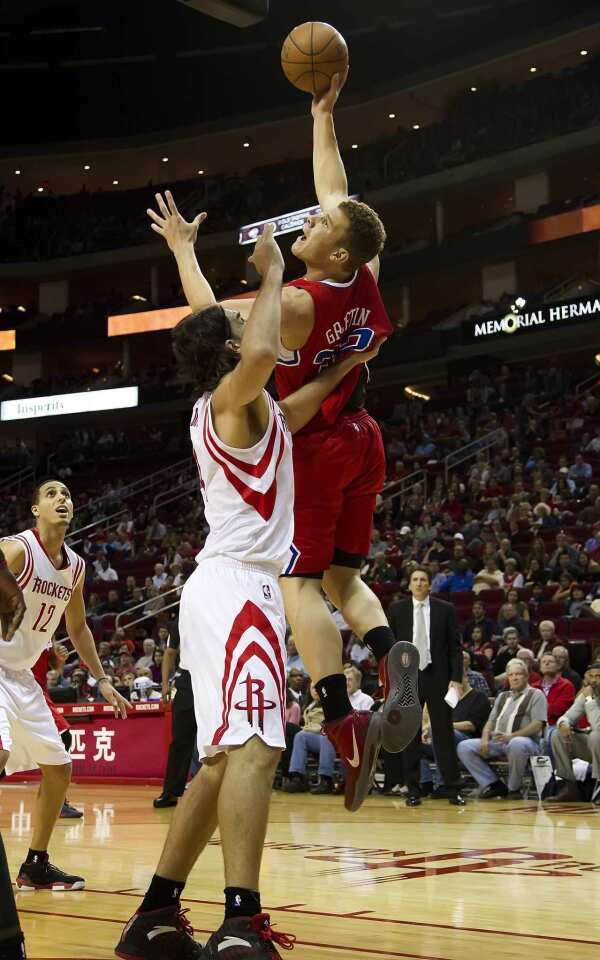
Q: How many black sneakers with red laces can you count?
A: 2